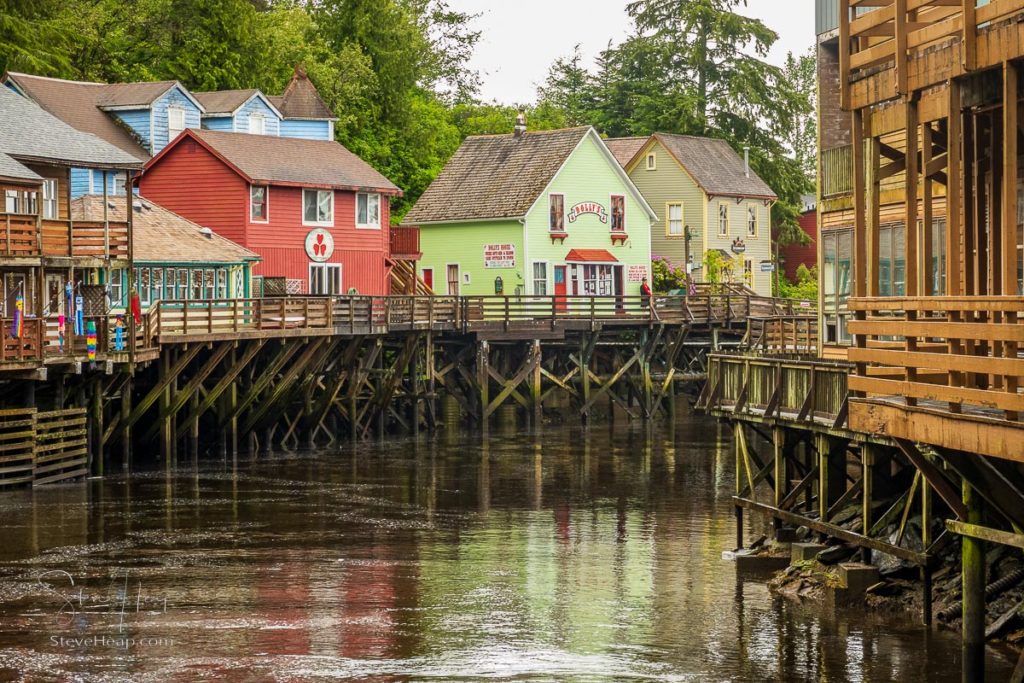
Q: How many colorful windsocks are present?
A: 7